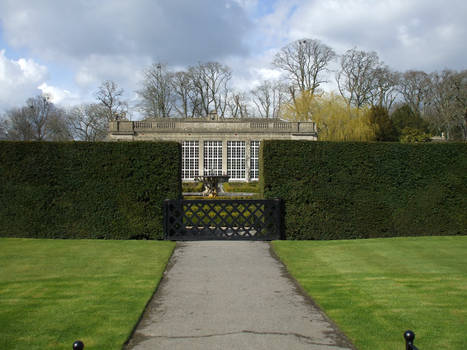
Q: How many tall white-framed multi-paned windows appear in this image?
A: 4